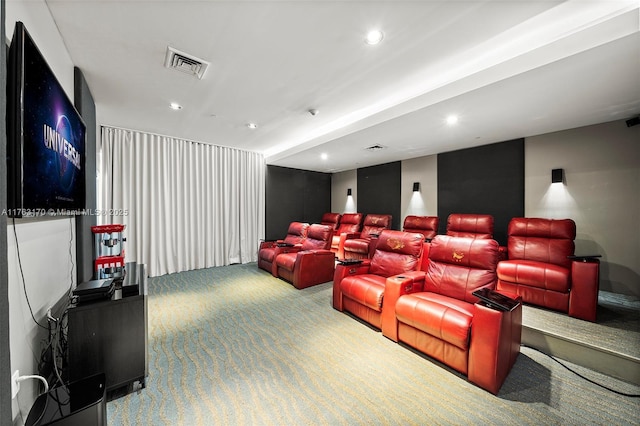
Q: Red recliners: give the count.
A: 10